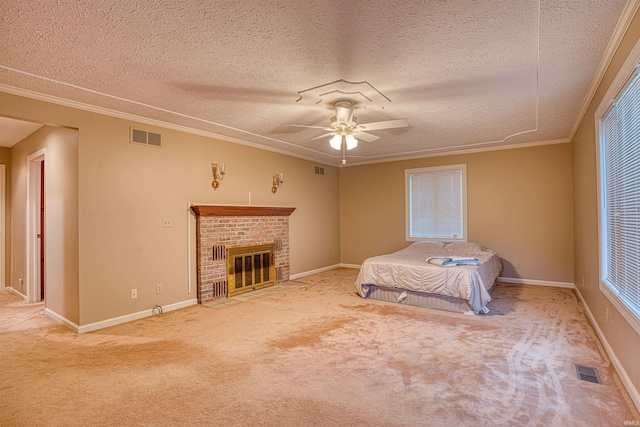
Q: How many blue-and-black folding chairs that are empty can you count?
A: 0